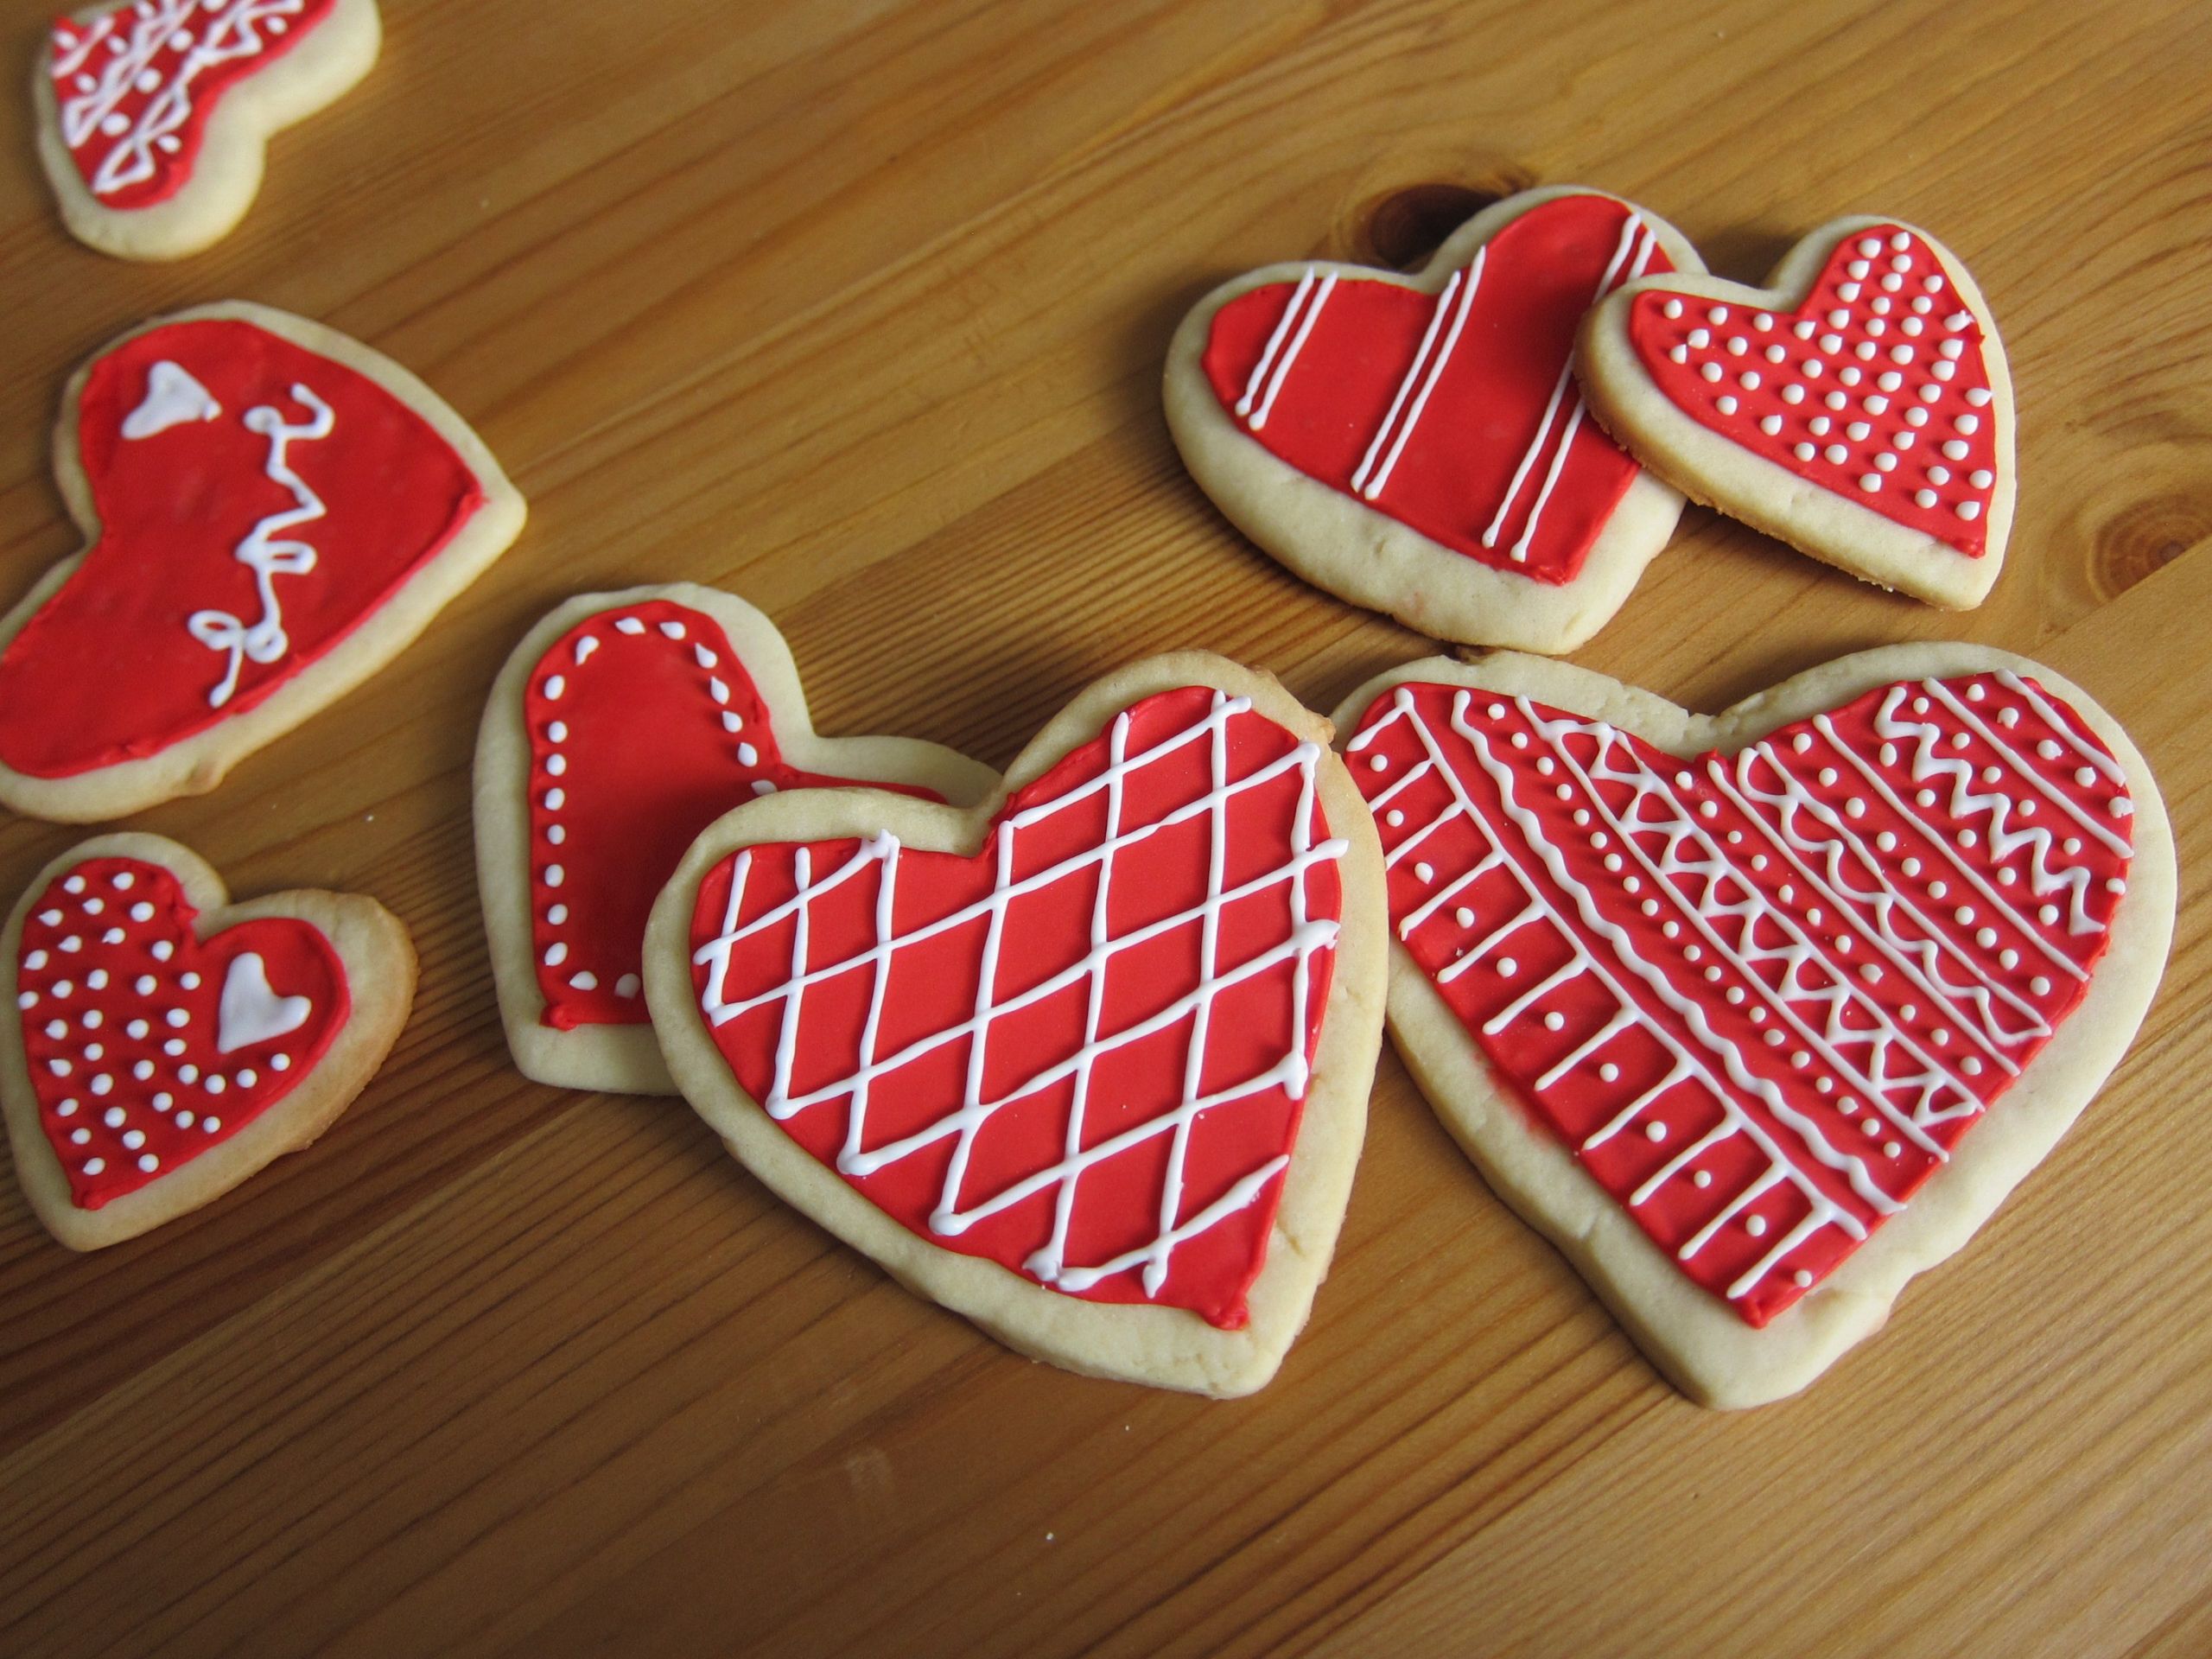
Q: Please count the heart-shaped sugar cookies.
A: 8